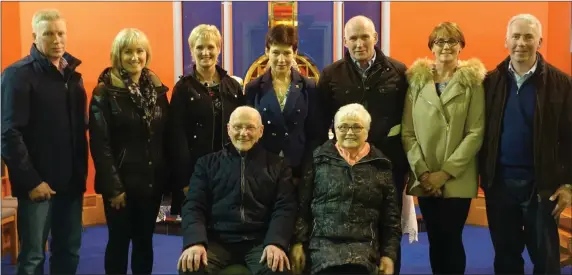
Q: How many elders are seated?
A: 2